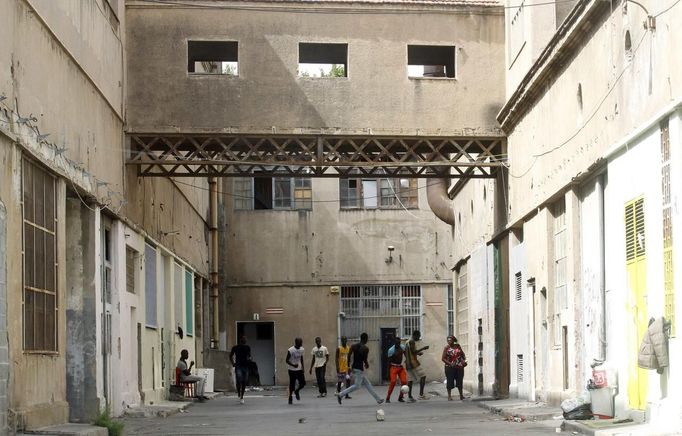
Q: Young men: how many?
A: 8